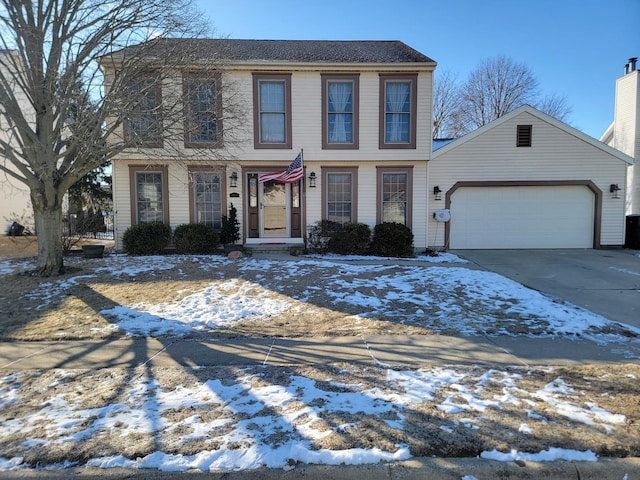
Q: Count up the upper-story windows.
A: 5